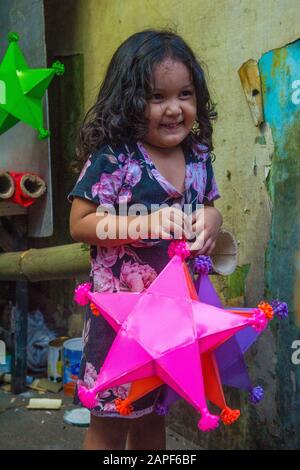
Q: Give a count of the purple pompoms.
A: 4